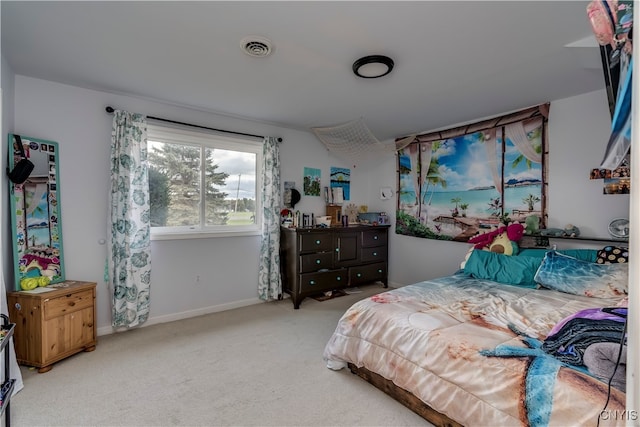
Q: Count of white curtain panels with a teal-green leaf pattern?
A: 2